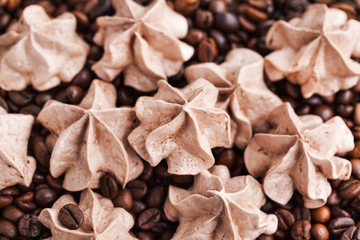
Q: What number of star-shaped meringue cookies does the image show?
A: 10